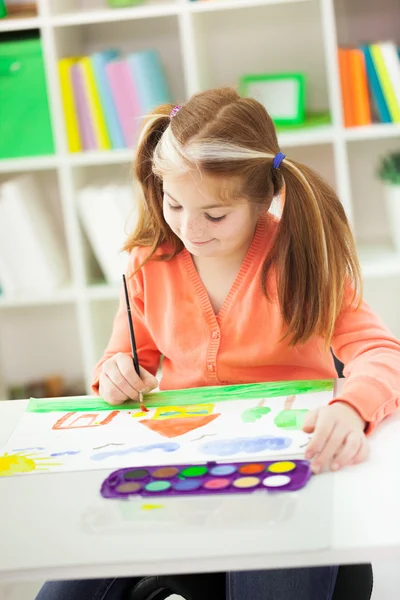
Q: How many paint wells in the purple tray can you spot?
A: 12